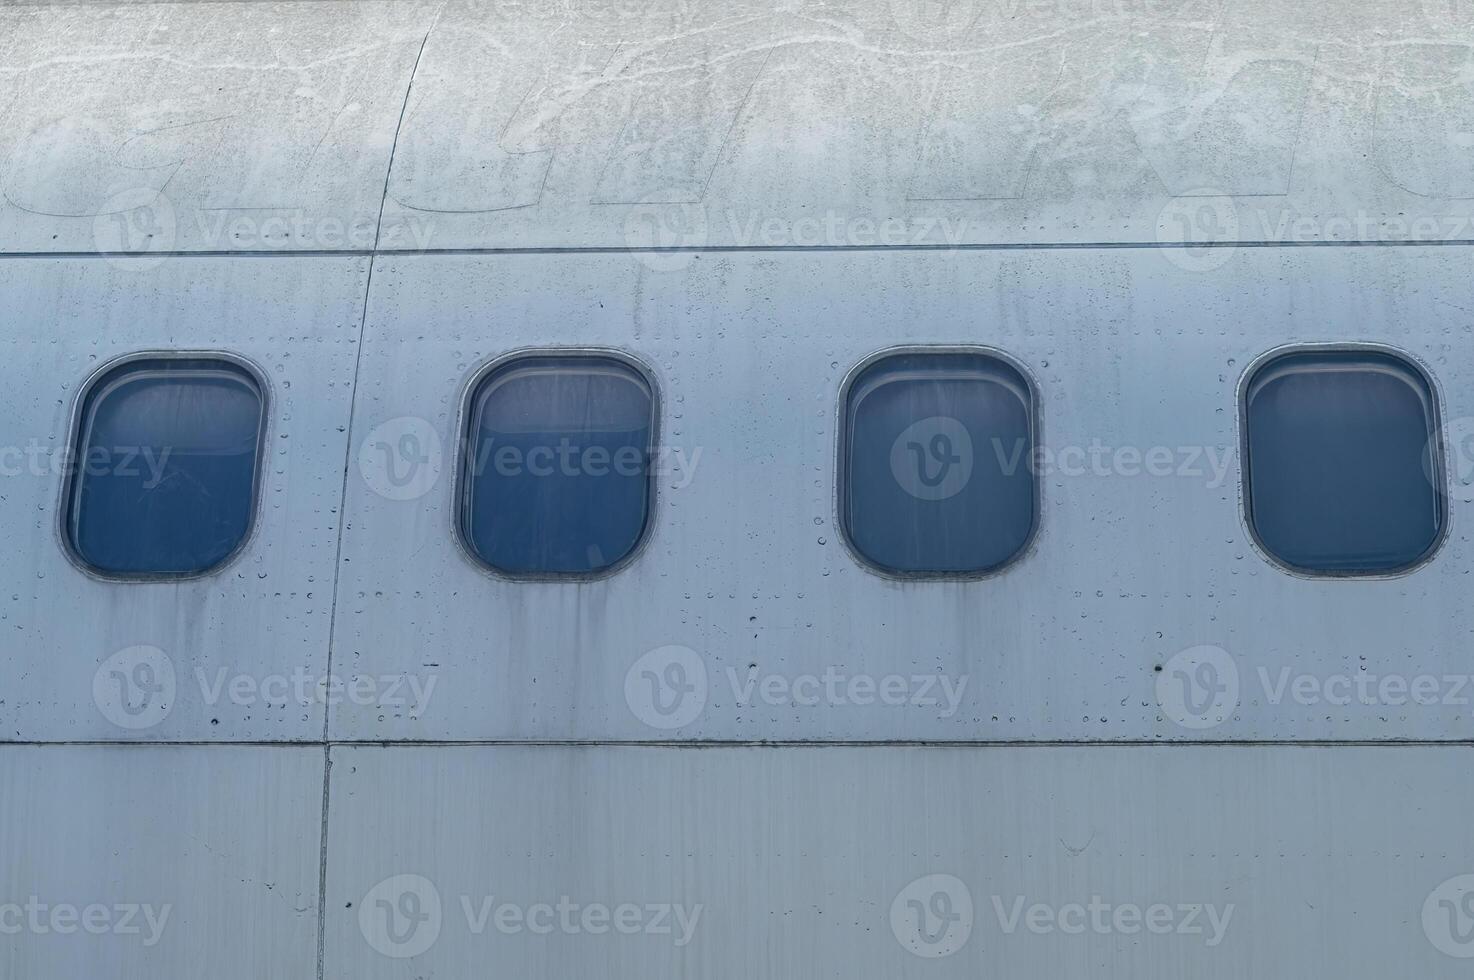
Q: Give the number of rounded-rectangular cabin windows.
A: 4